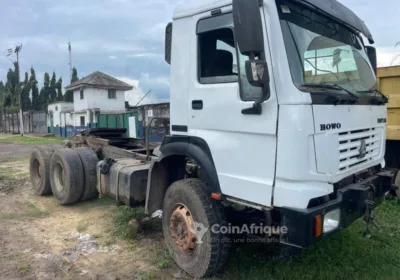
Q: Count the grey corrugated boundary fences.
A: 1